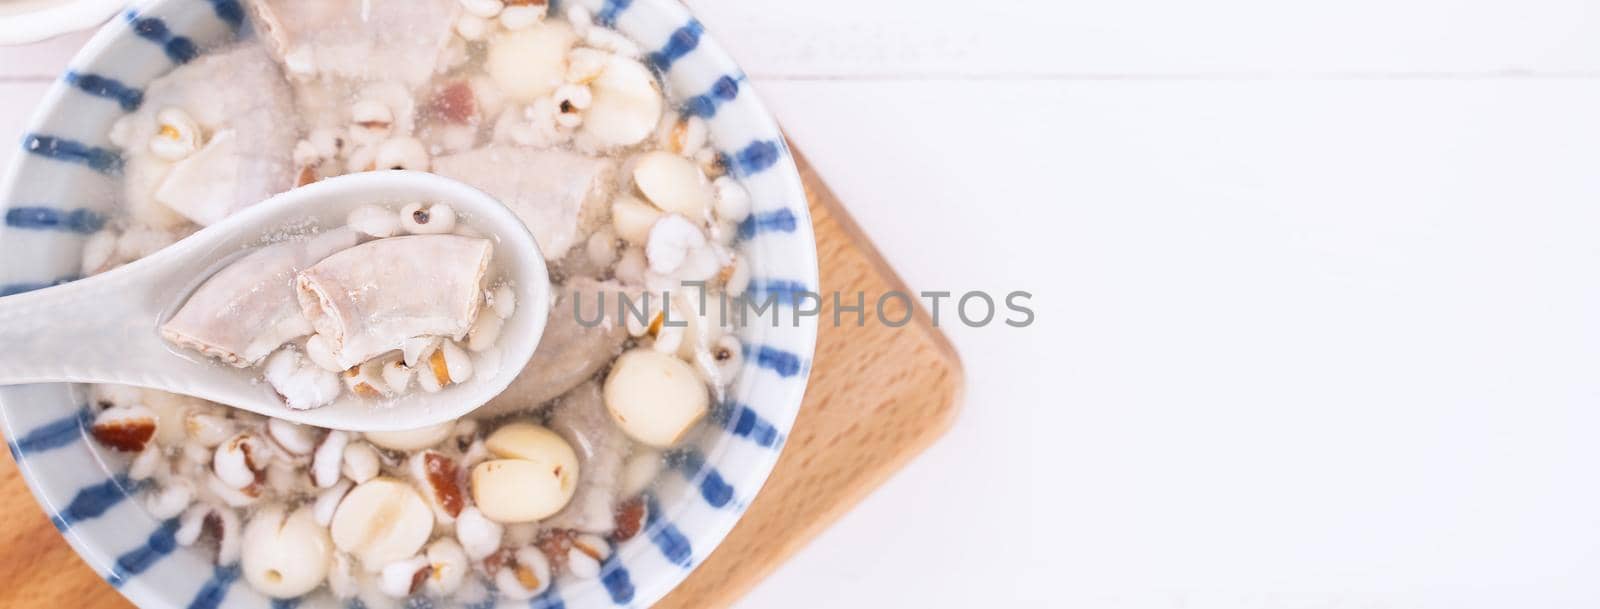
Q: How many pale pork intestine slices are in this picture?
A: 7